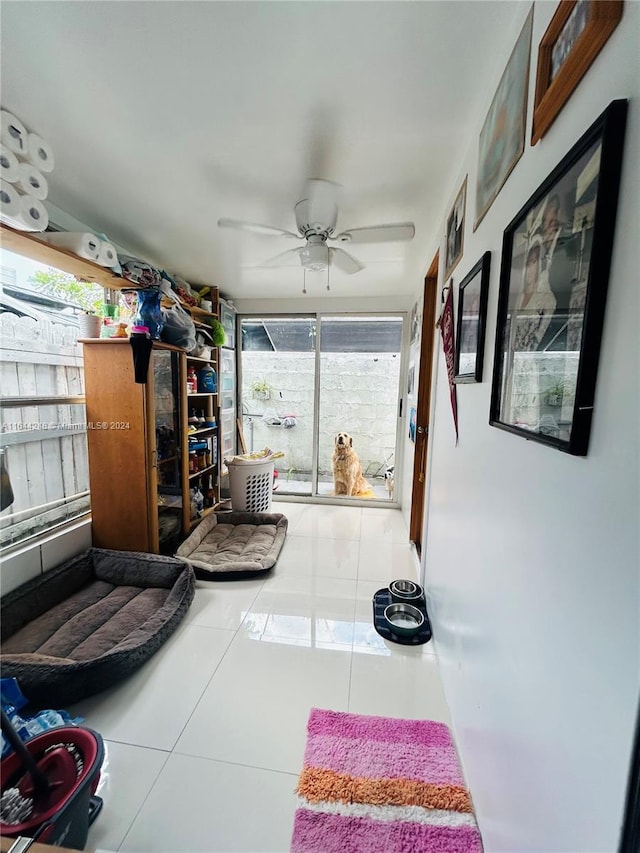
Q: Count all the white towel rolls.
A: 8